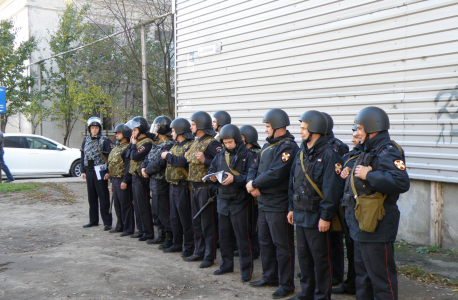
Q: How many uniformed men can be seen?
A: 14